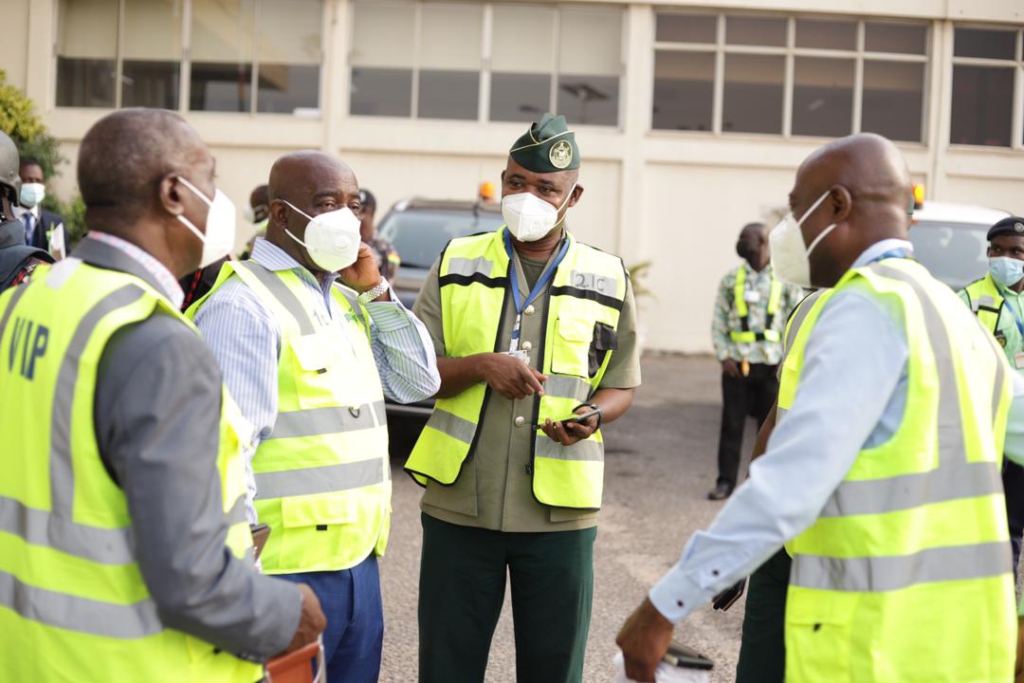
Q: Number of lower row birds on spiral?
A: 0